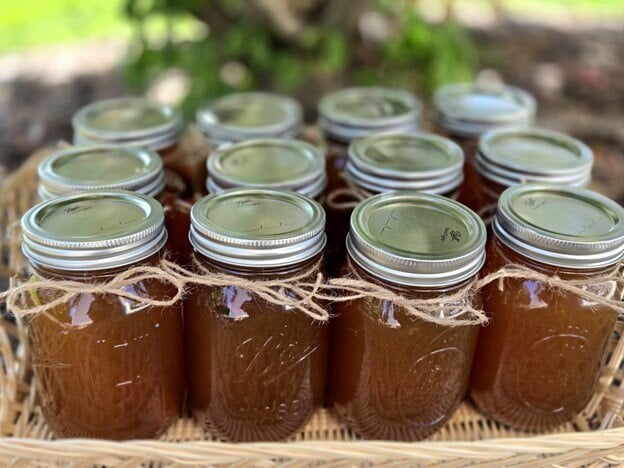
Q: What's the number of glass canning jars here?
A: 12